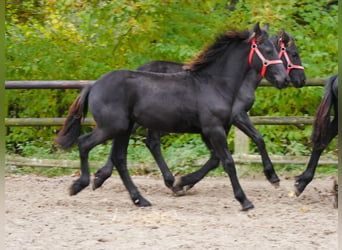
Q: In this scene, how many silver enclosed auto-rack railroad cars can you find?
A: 0